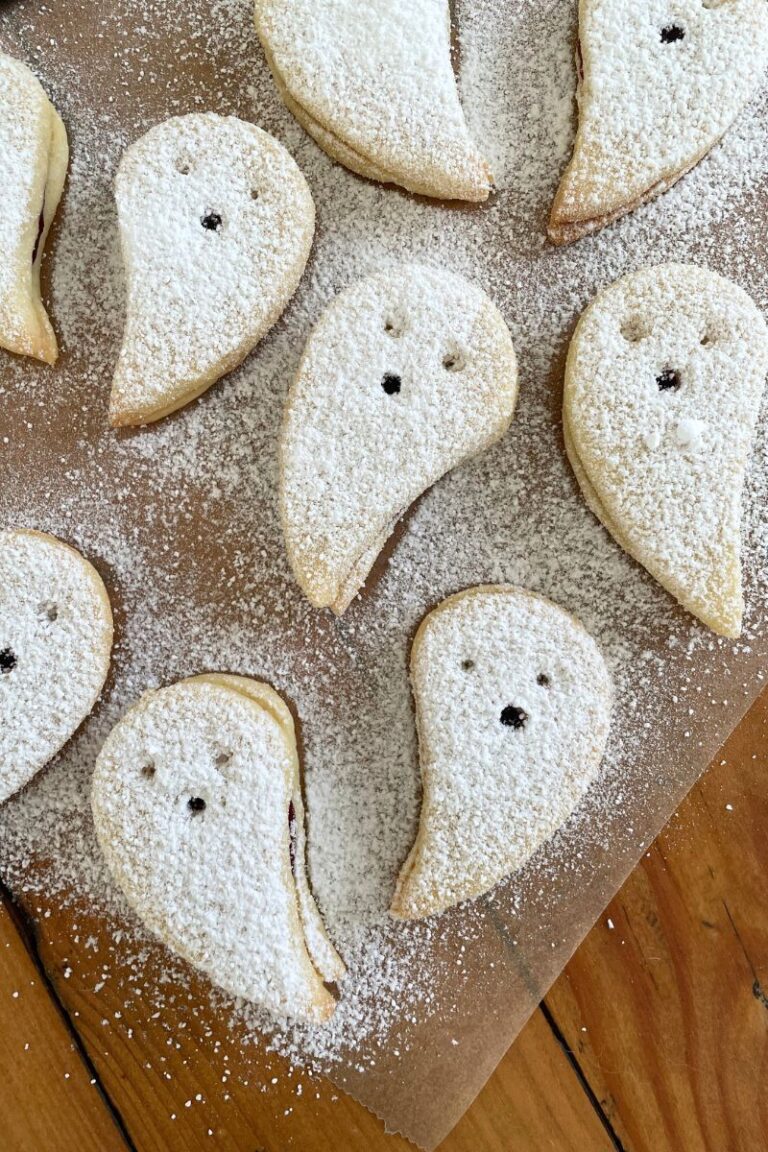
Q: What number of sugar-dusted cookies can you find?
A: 9